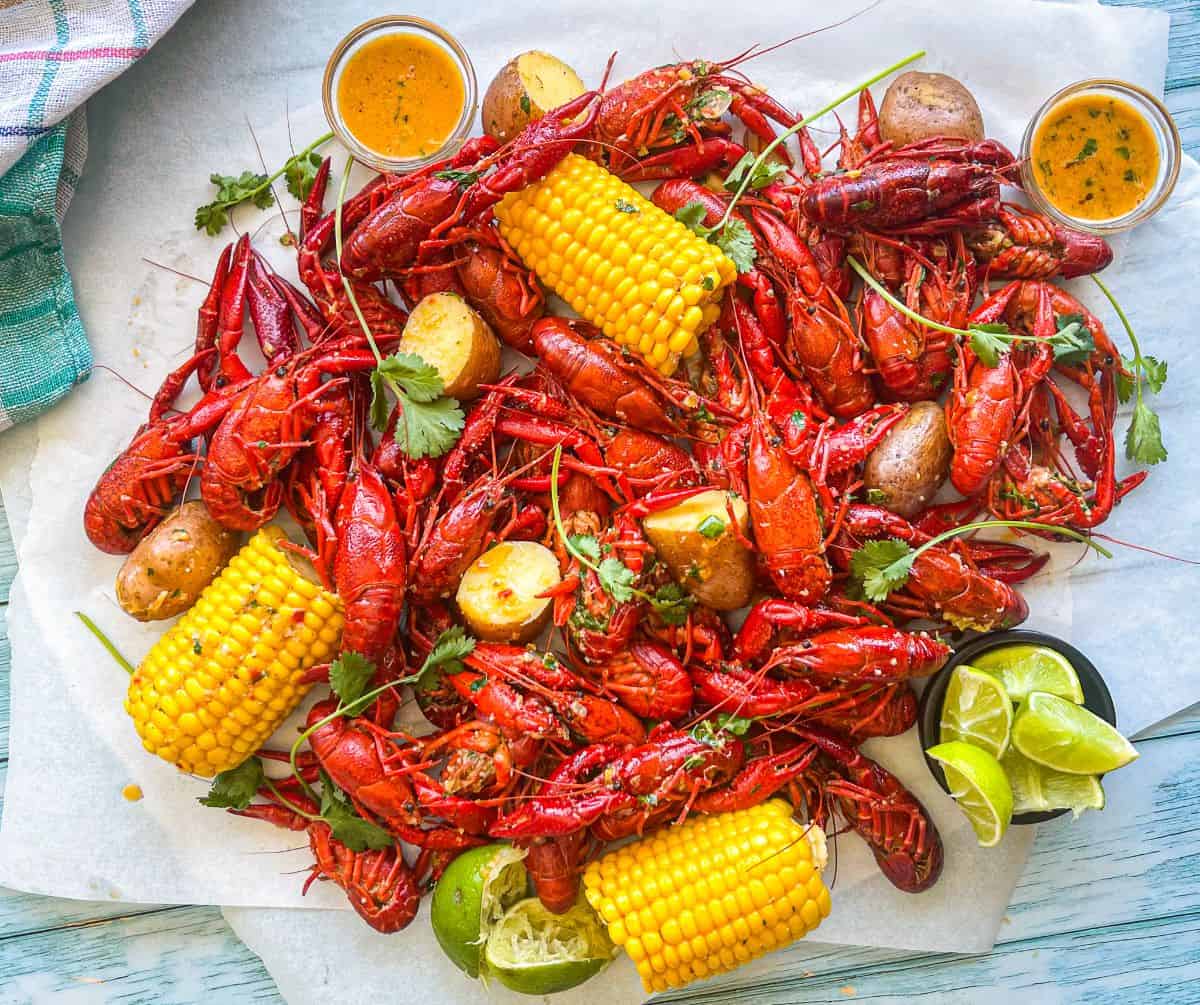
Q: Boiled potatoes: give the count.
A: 7